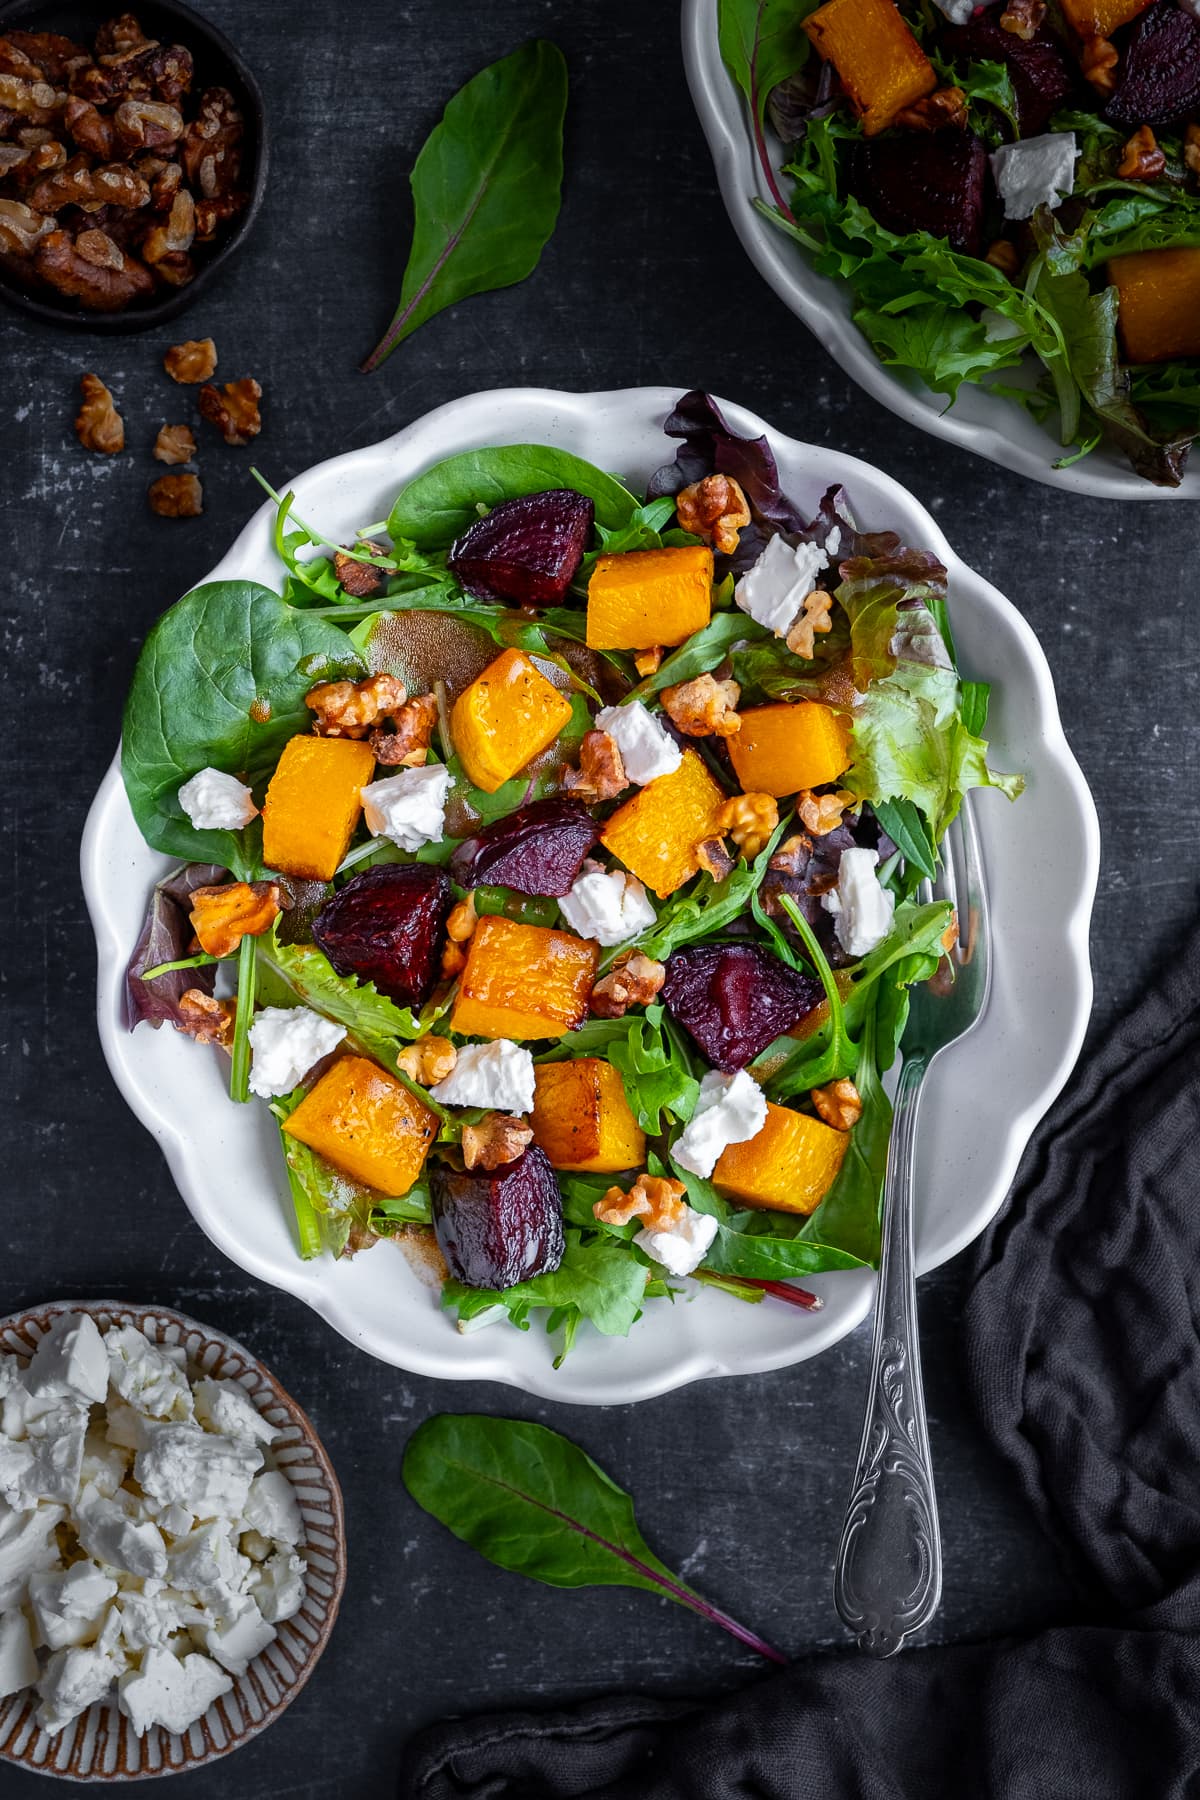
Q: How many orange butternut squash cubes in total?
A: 12